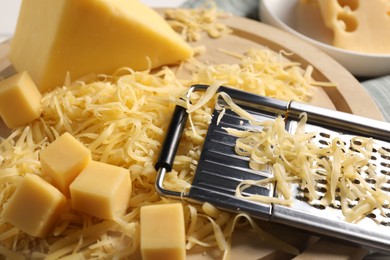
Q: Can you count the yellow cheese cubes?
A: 5